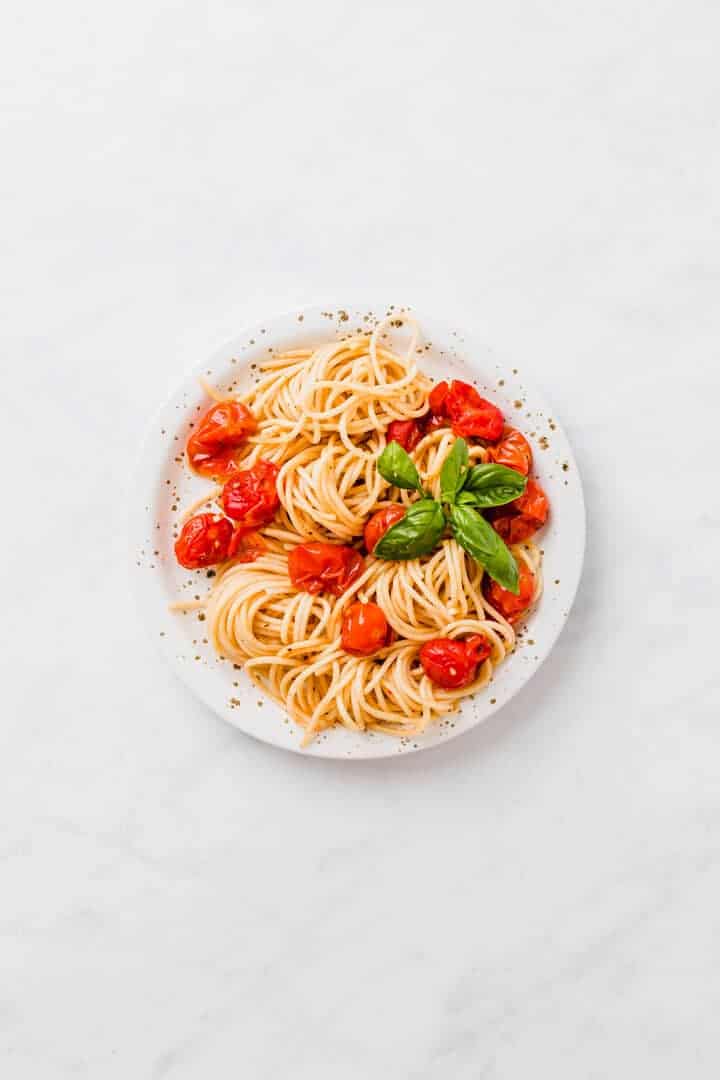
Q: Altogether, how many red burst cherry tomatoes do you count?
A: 12